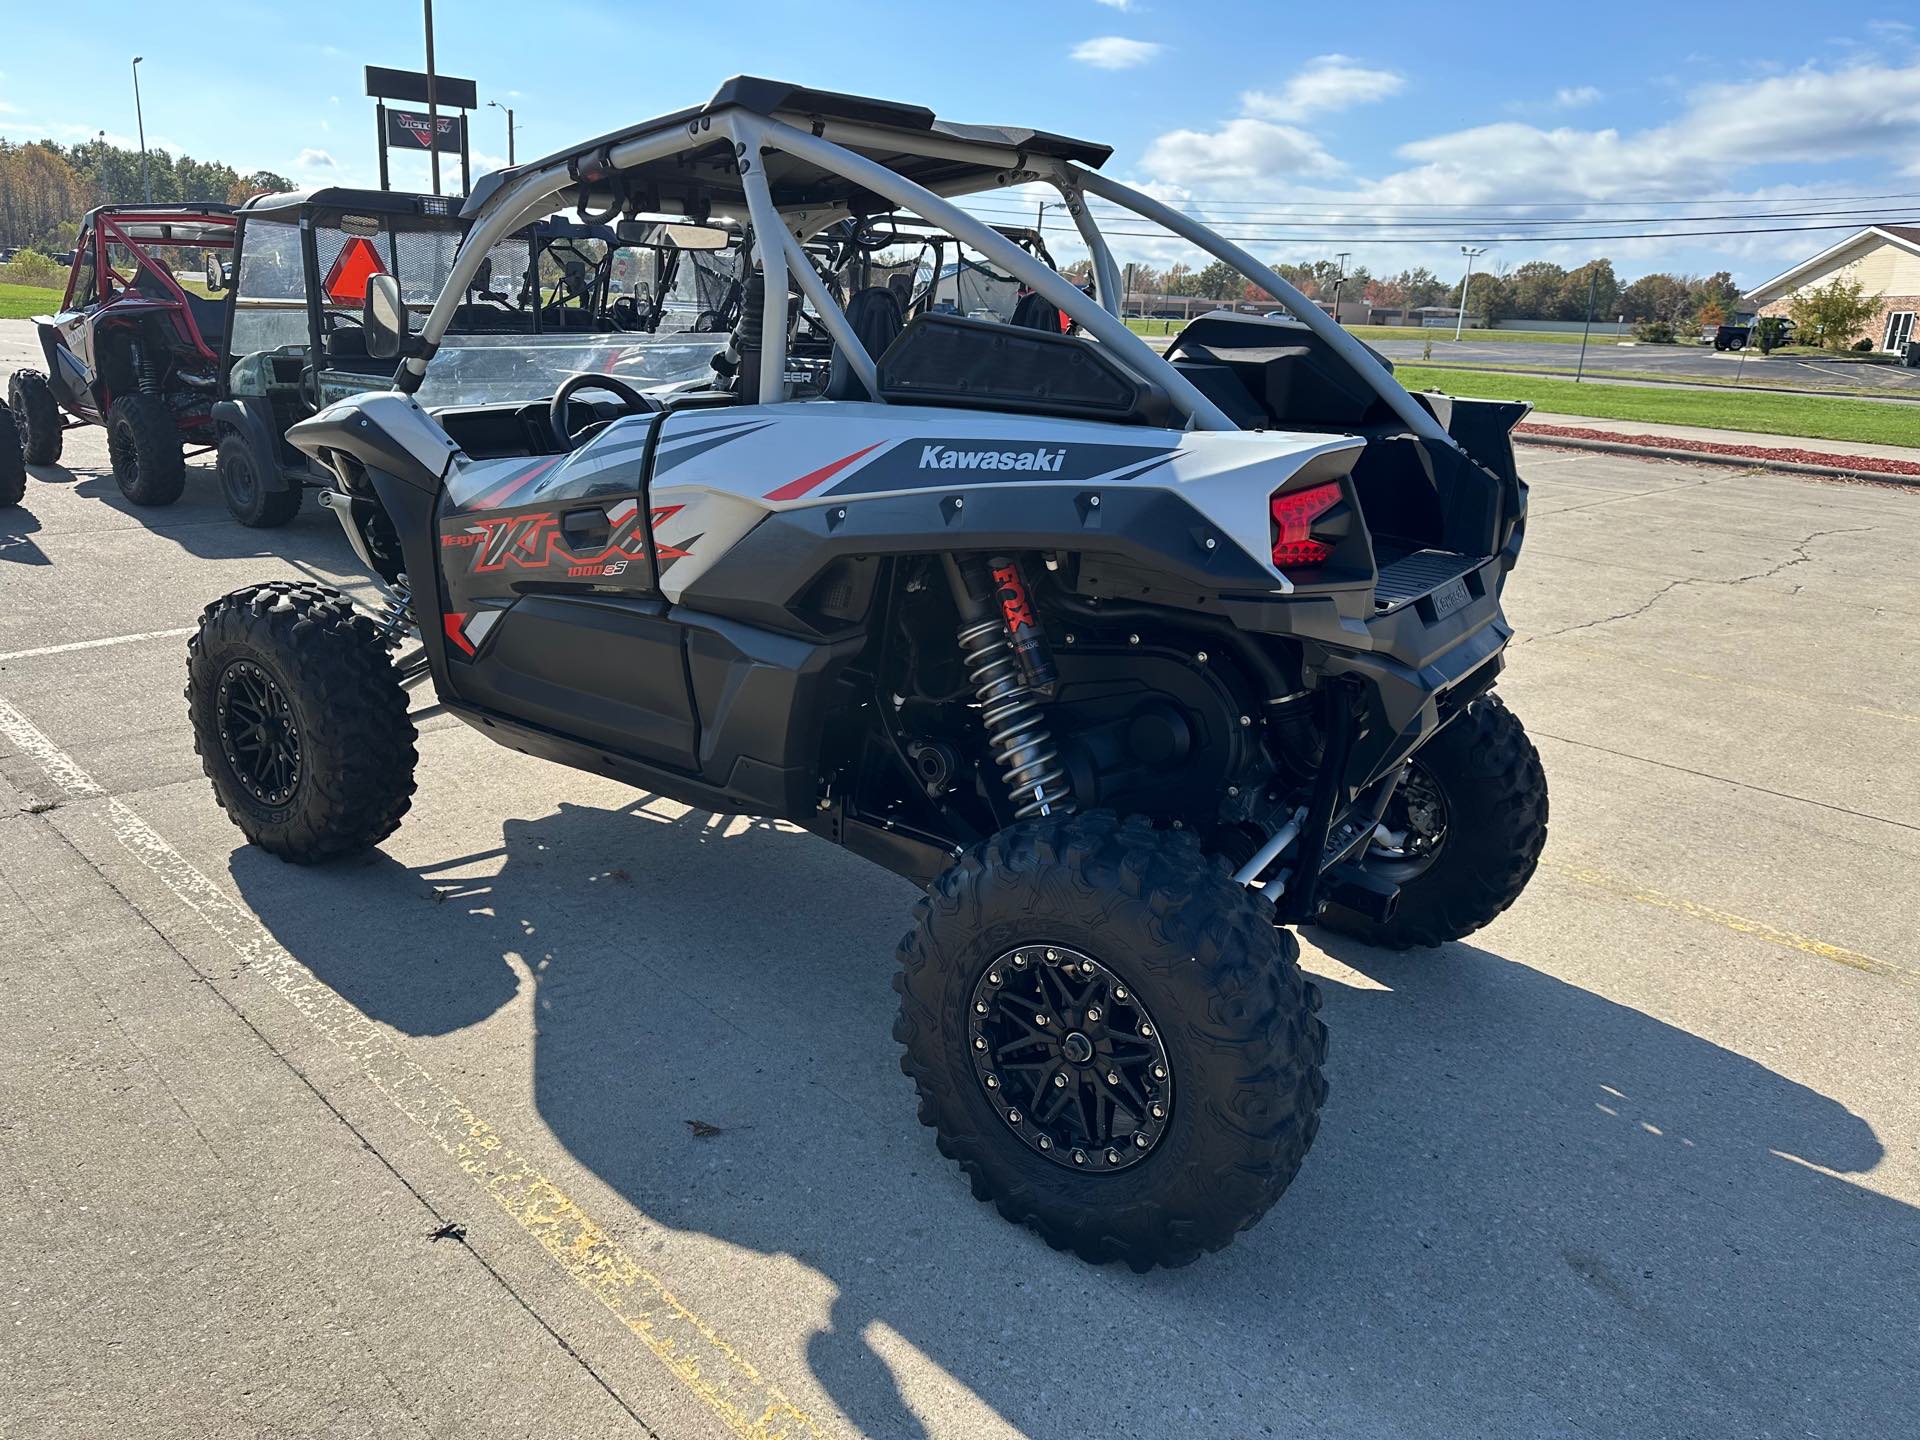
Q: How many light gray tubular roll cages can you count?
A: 1